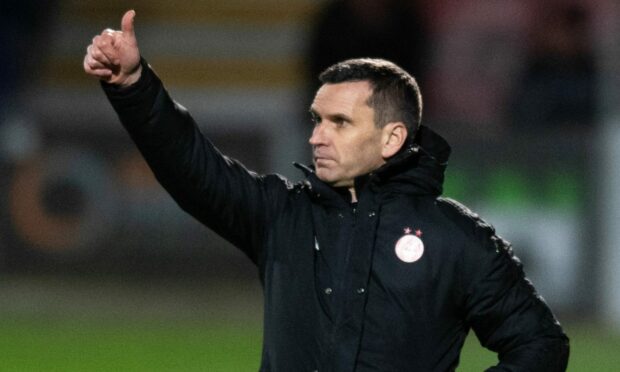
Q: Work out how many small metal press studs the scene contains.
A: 4